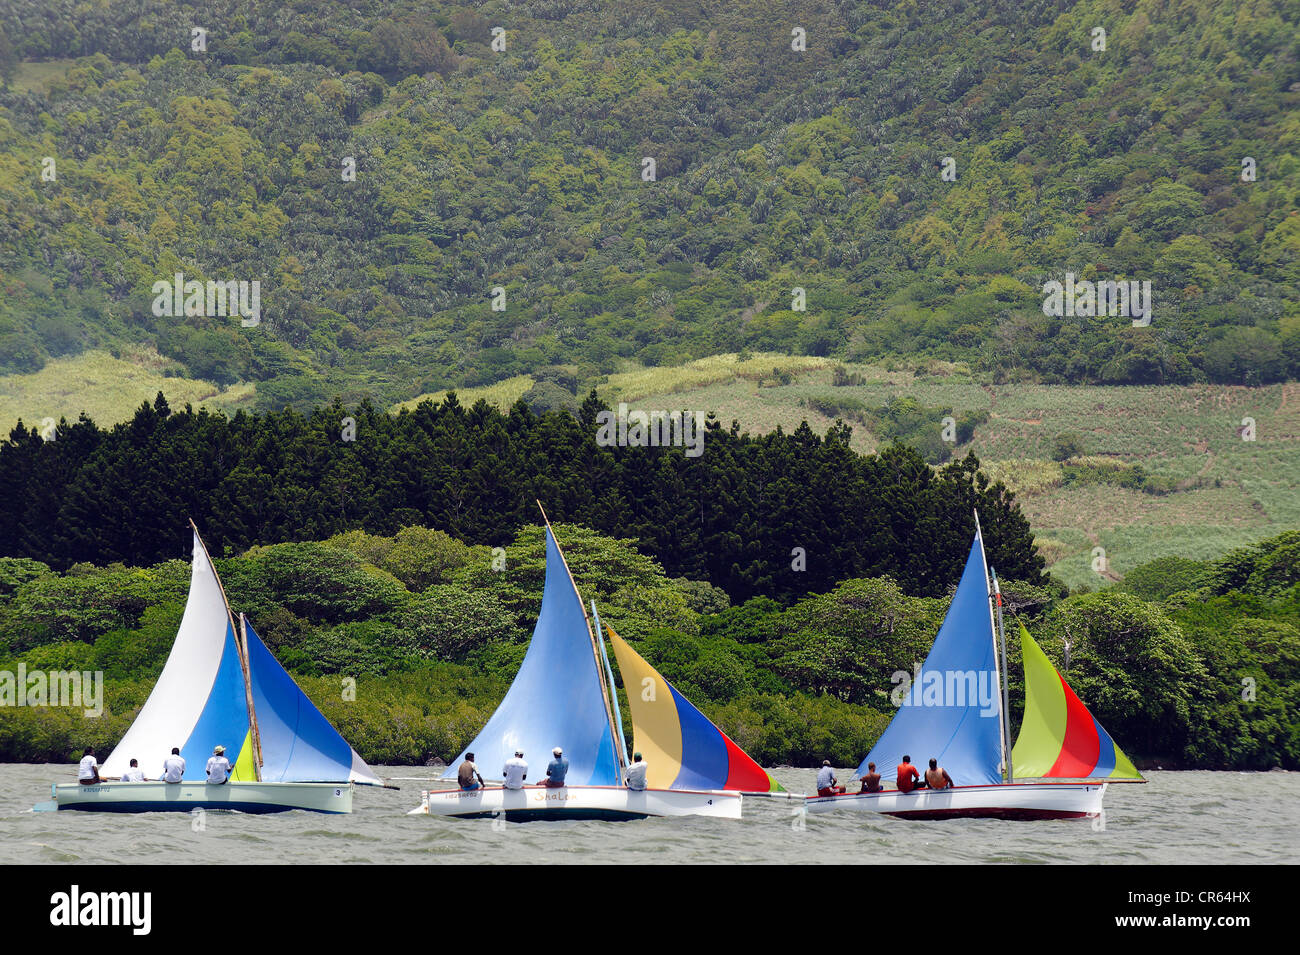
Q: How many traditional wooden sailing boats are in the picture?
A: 3